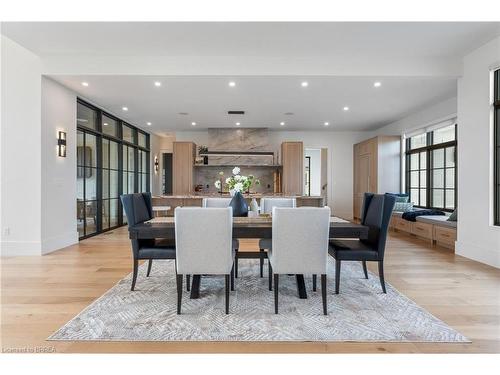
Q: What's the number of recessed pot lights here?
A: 12